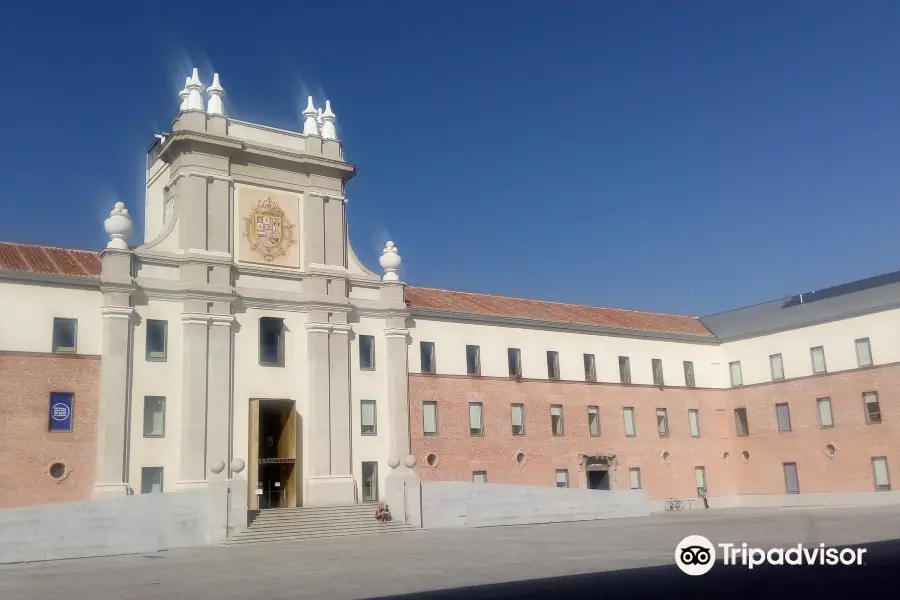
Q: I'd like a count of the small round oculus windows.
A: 7